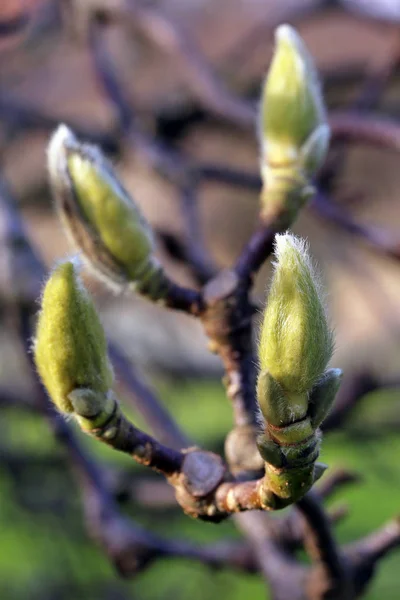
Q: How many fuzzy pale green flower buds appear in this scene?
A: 4